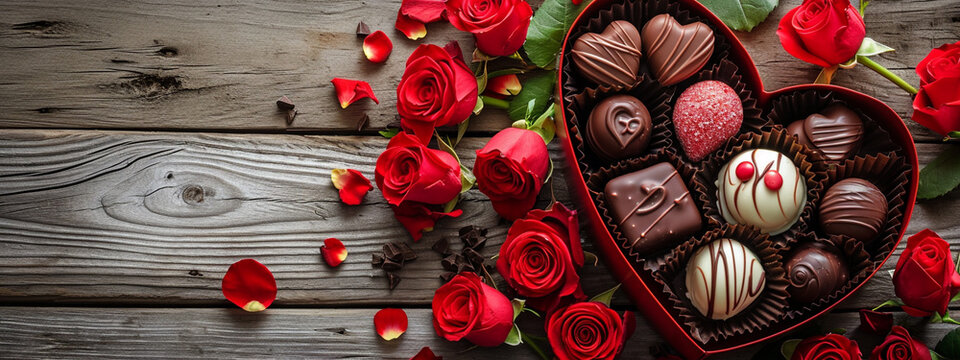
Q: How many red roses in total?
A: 12